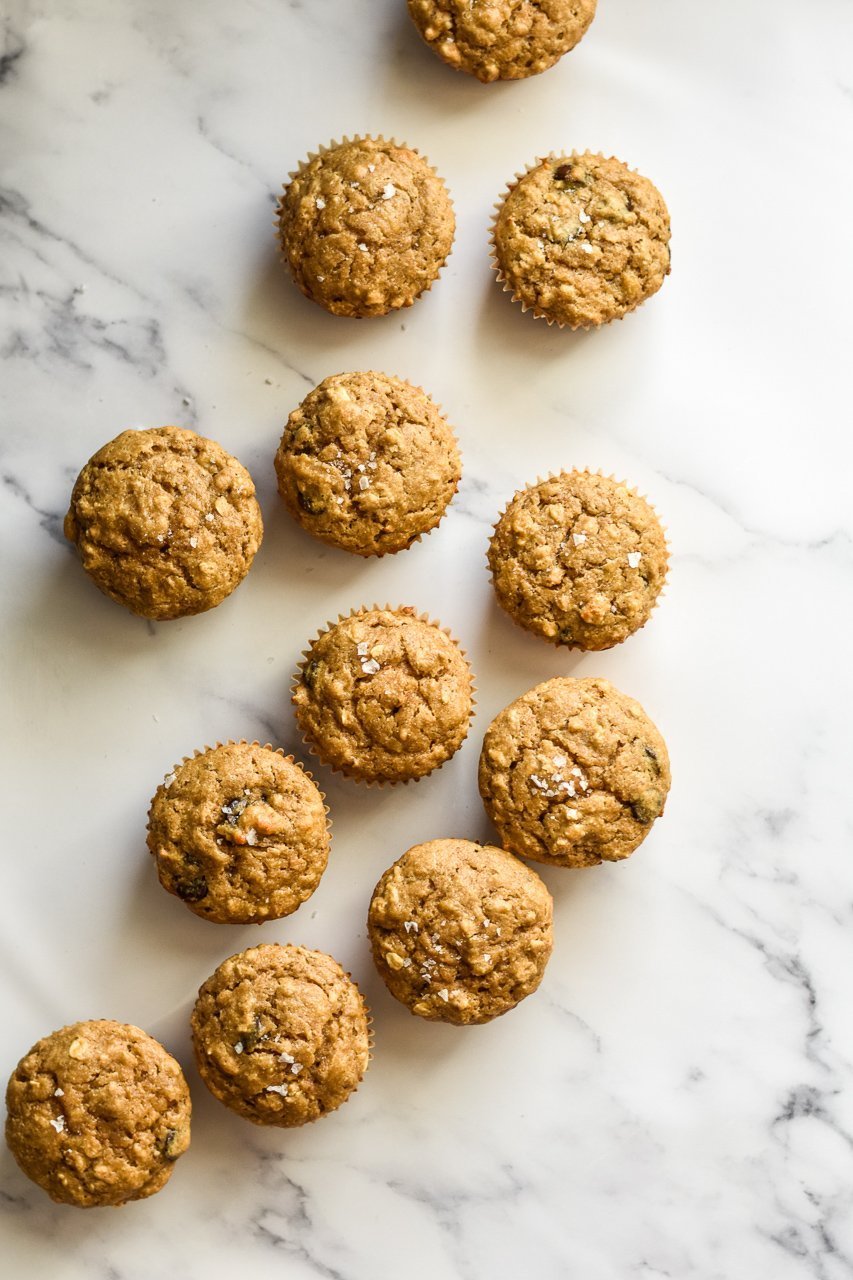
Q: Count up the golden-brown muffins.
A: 12